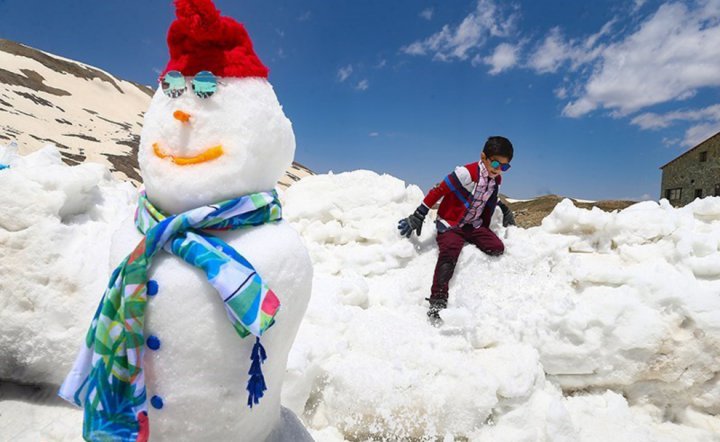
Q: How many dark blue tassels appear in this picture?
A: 1